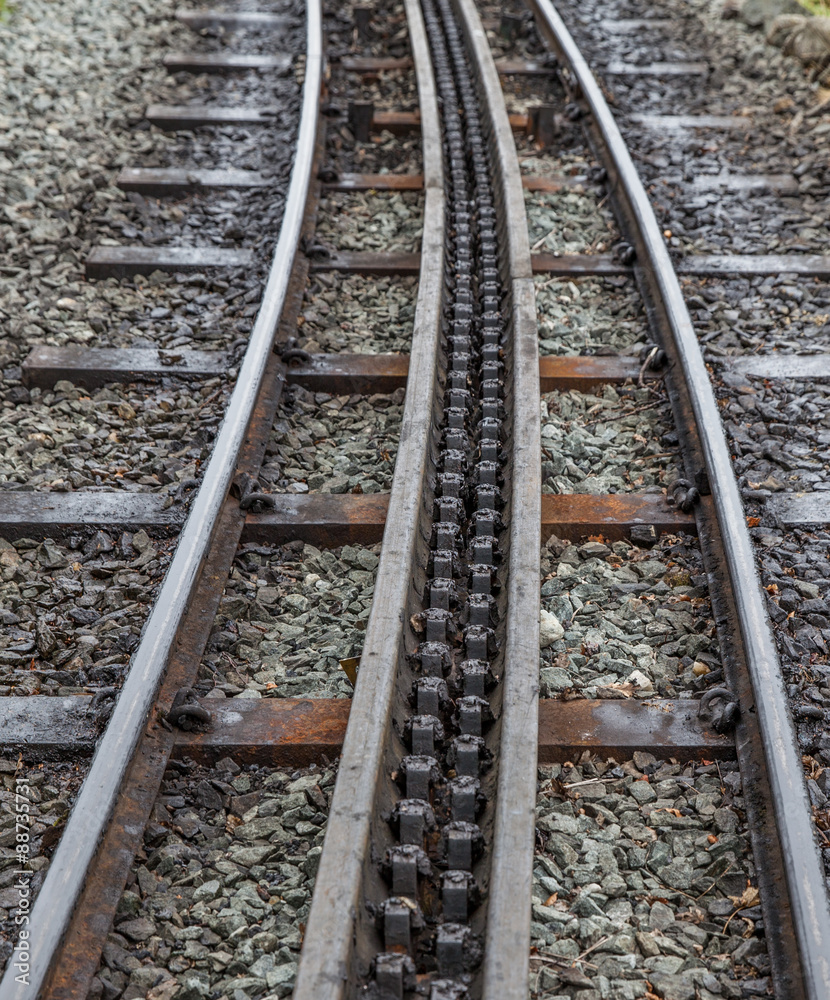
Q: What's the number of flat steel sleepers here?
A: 8